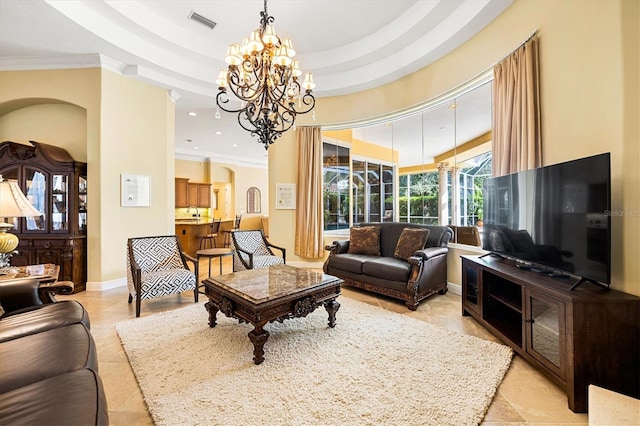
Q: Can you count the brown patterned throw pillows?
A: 2